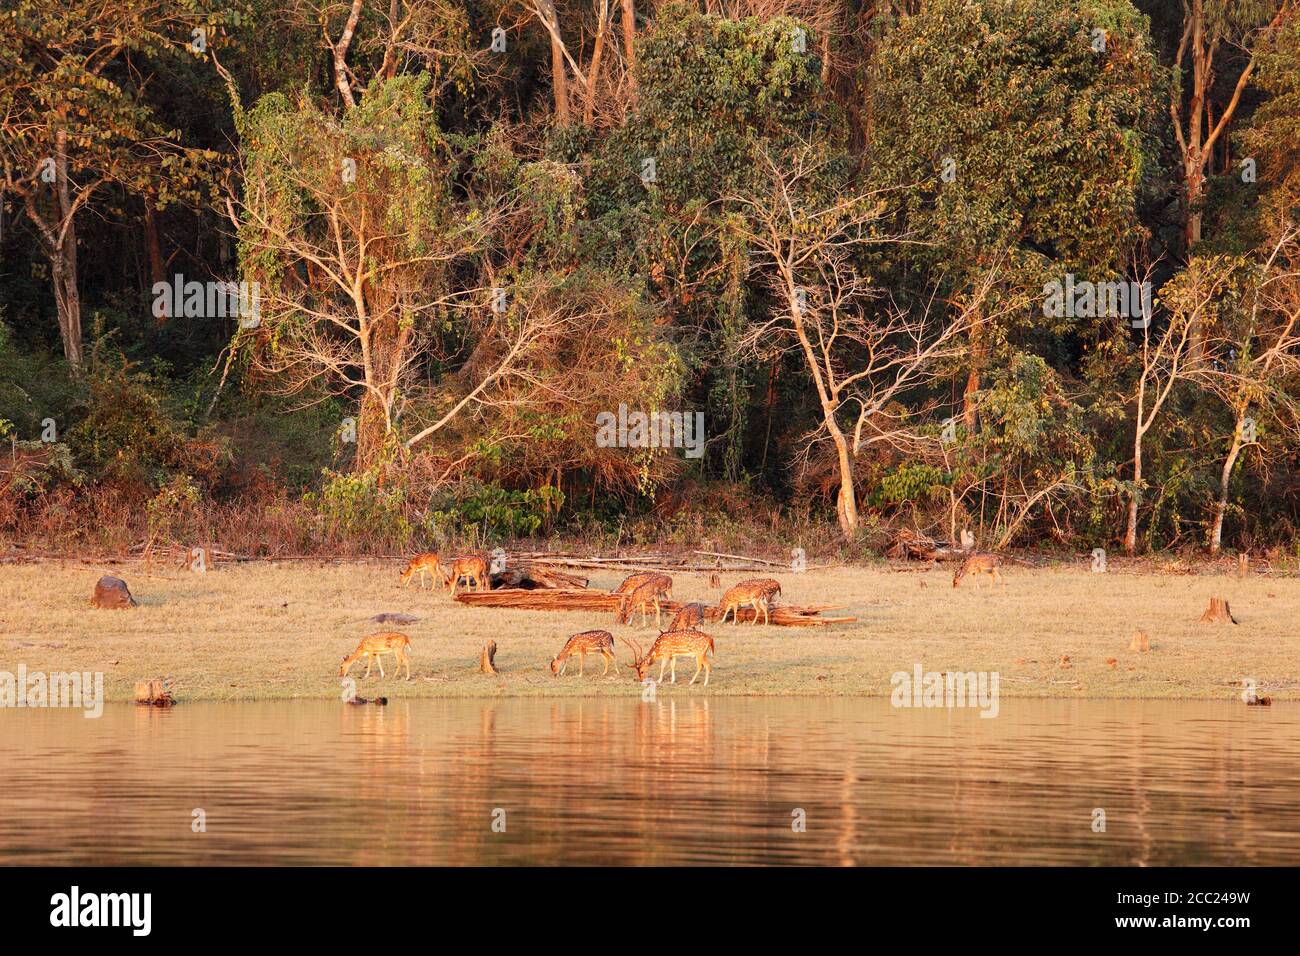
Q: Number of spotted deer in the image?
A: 10